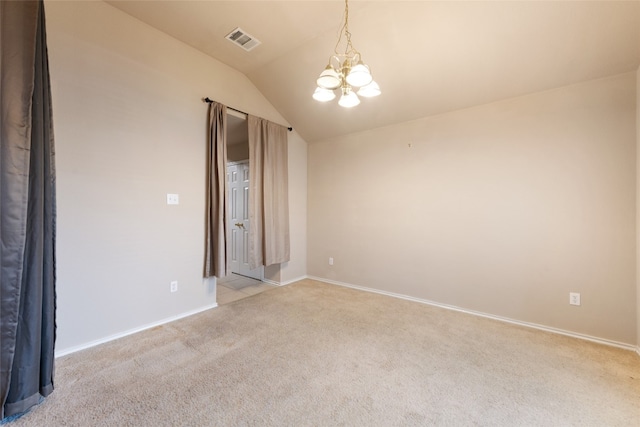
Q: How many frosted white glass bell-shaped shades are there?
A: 5